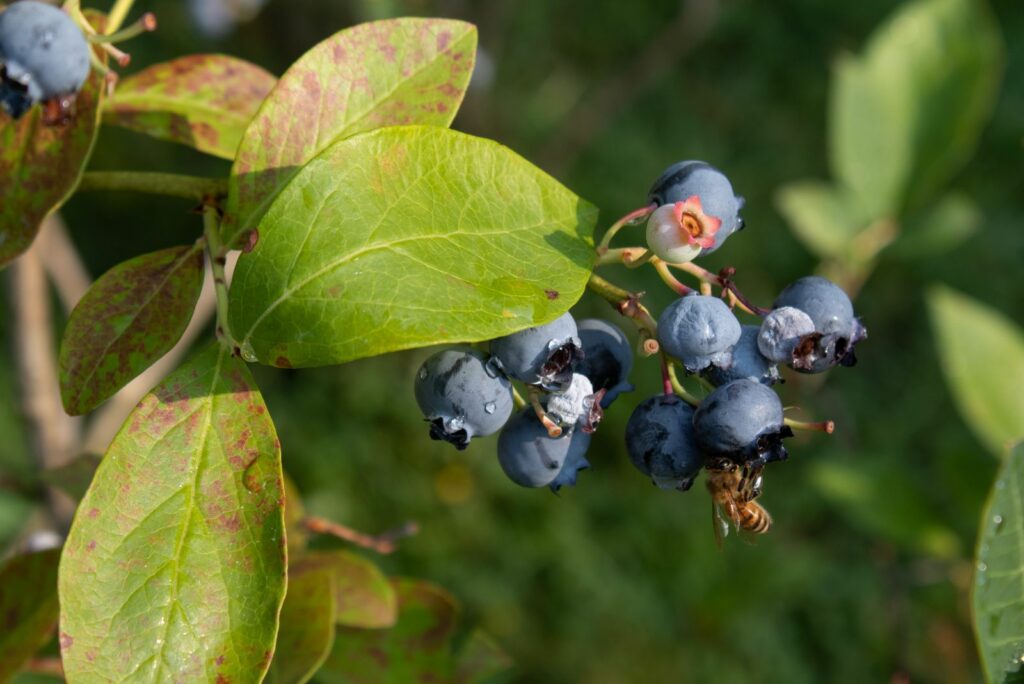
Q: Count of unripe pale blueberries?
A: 1